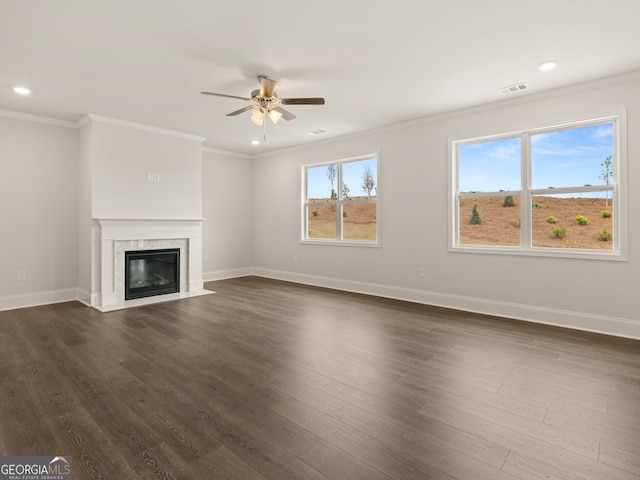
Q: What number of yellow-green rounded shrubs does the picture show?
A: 5